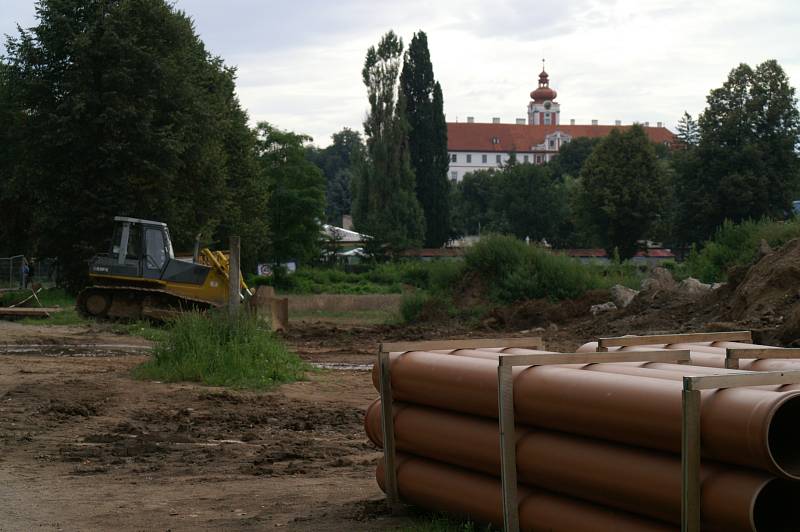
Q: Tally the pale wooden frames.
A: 5